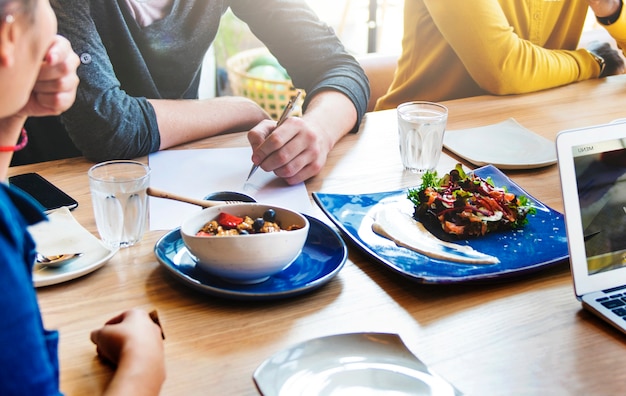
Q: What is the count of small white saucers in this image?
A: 3